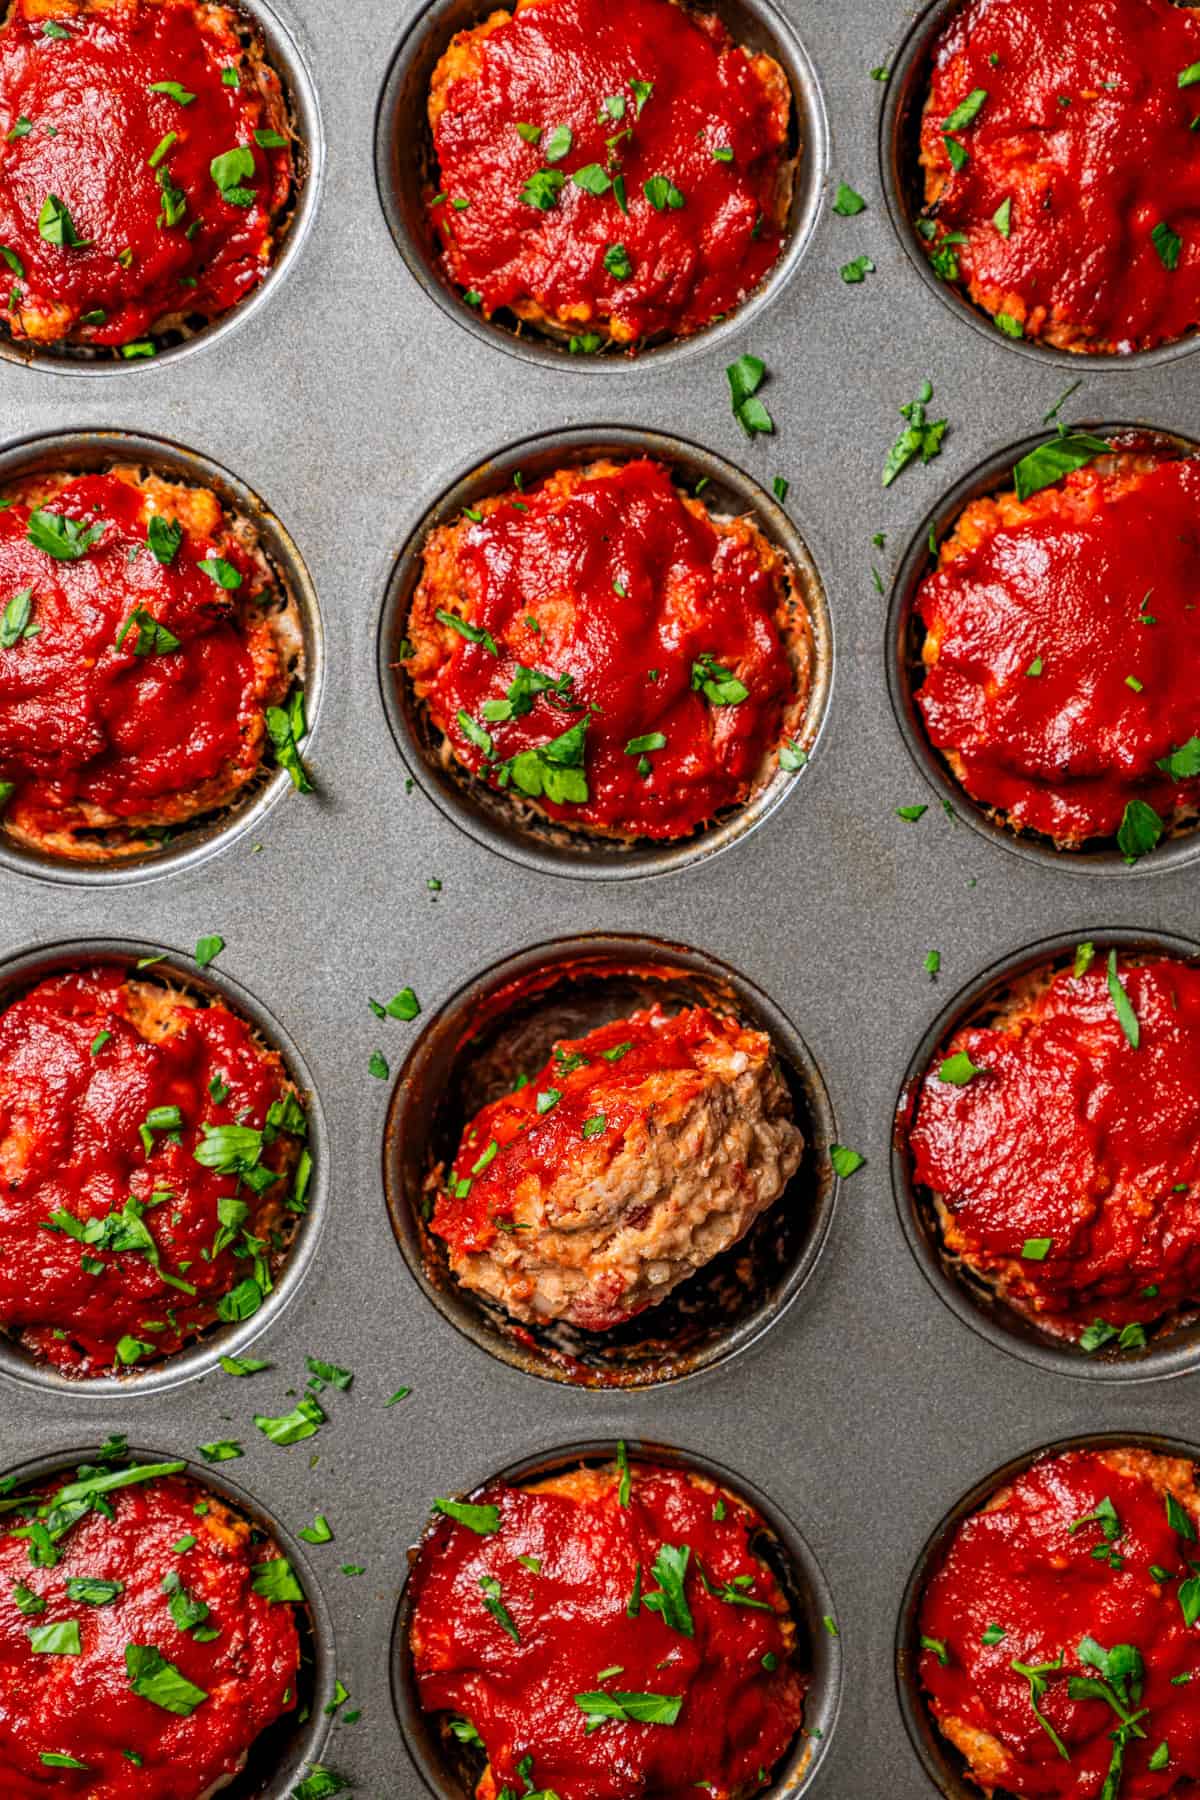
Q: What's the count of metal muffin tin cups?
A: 12